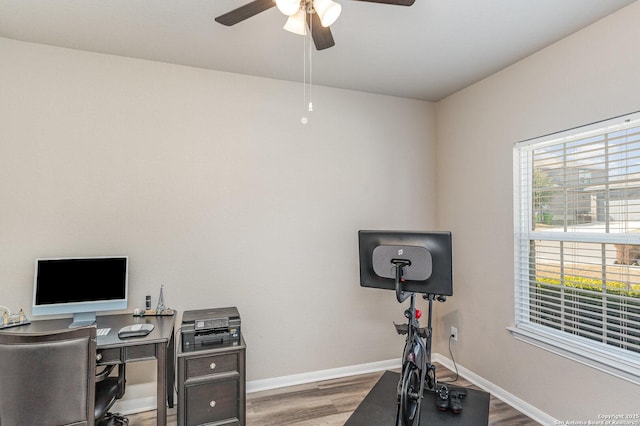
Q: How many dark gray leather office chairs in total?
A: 1